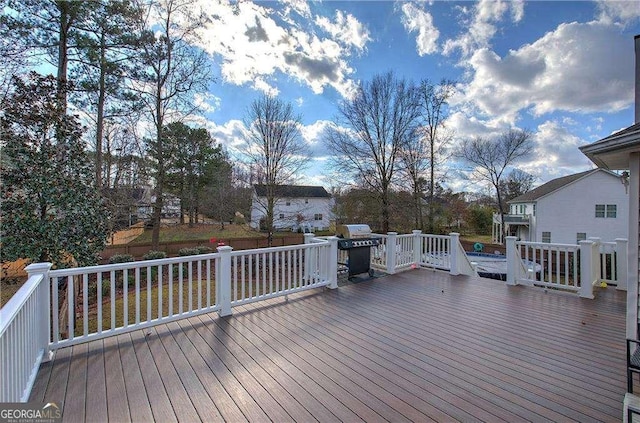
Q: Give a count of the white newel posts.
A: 11